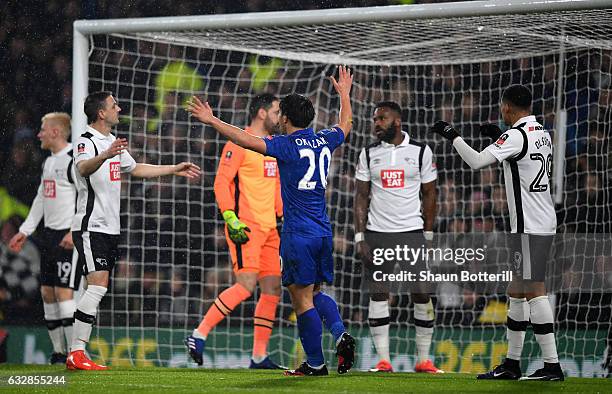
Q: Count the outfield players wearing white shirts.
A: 4